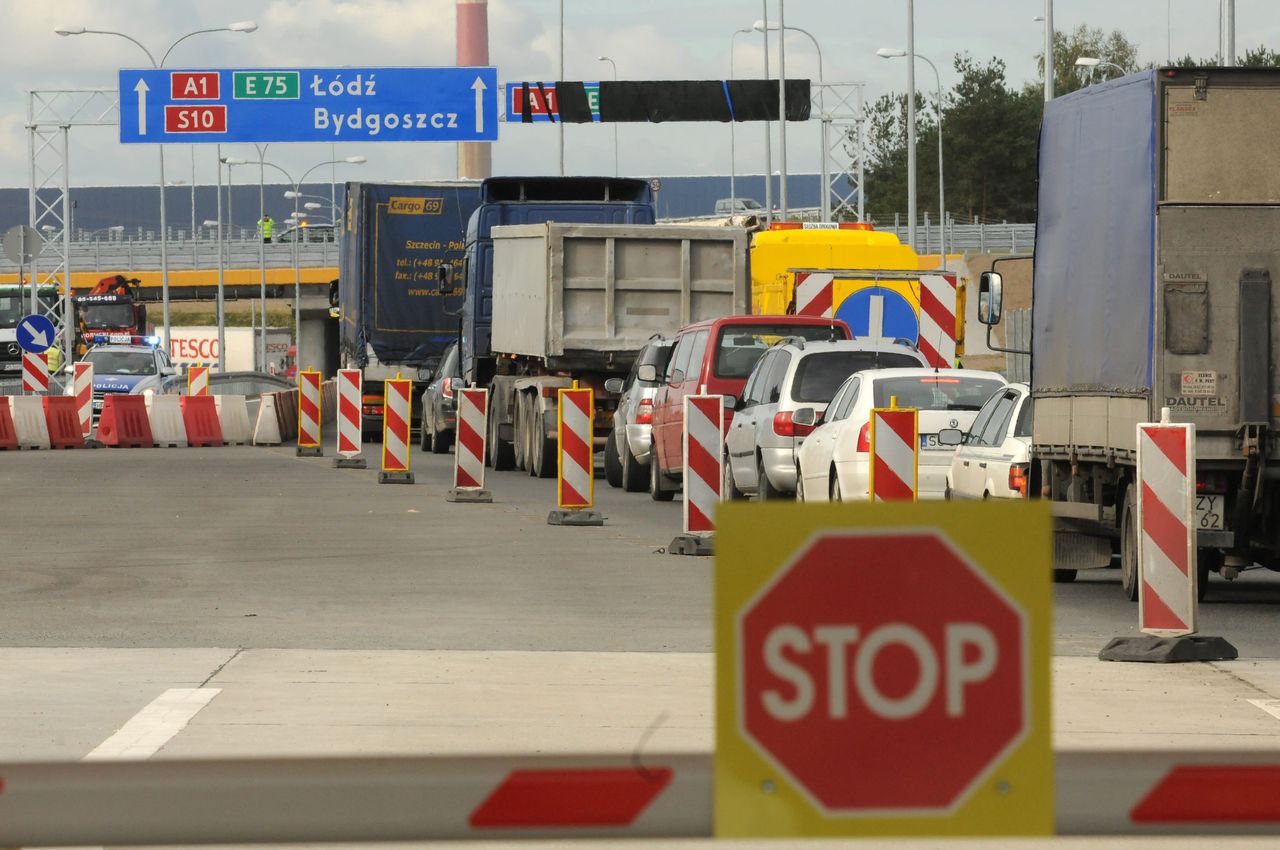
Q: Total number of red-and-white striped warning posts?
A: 11